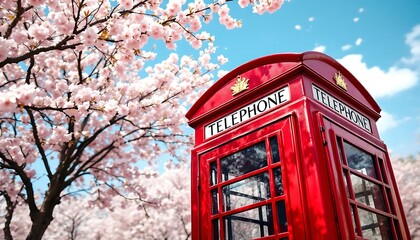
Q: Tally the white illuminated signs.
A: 2